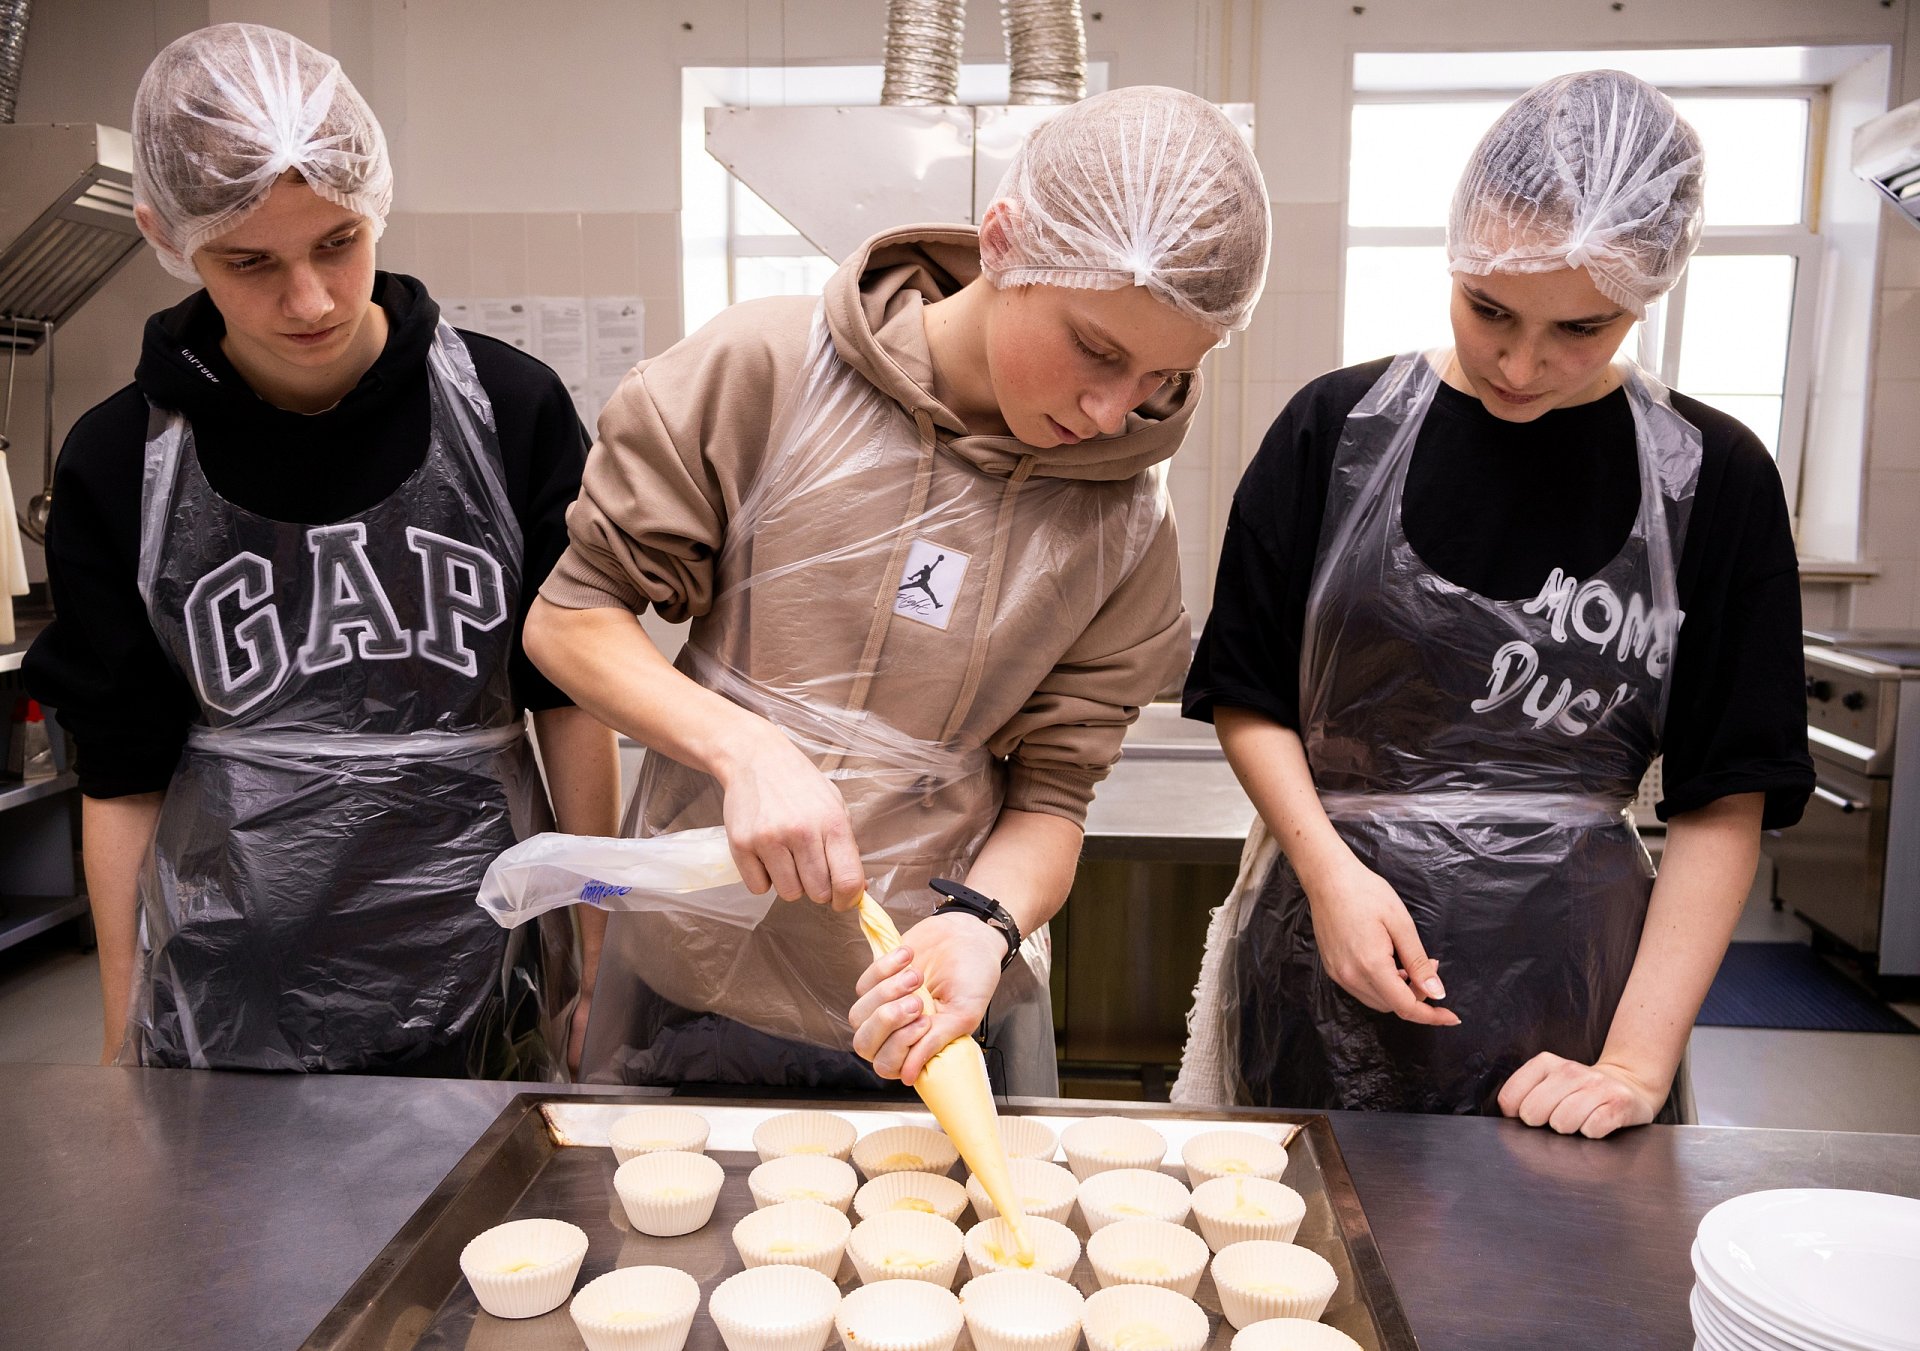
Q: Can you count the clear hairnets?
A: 3